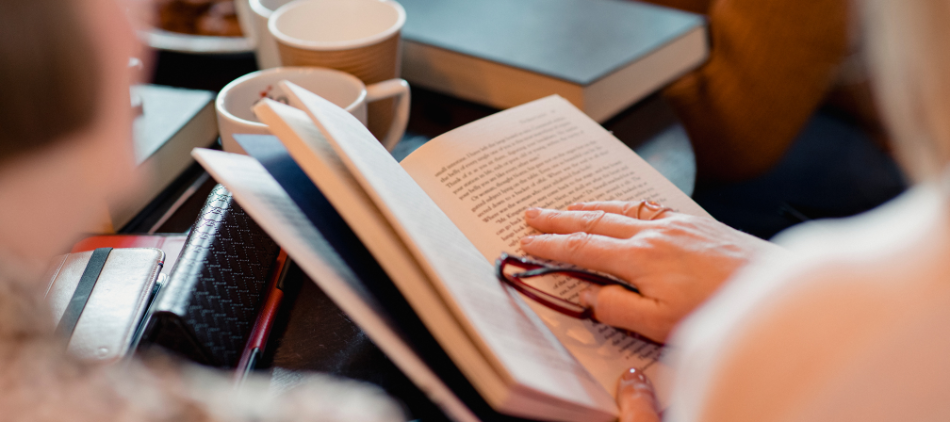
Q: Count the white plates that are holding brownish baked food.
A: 1